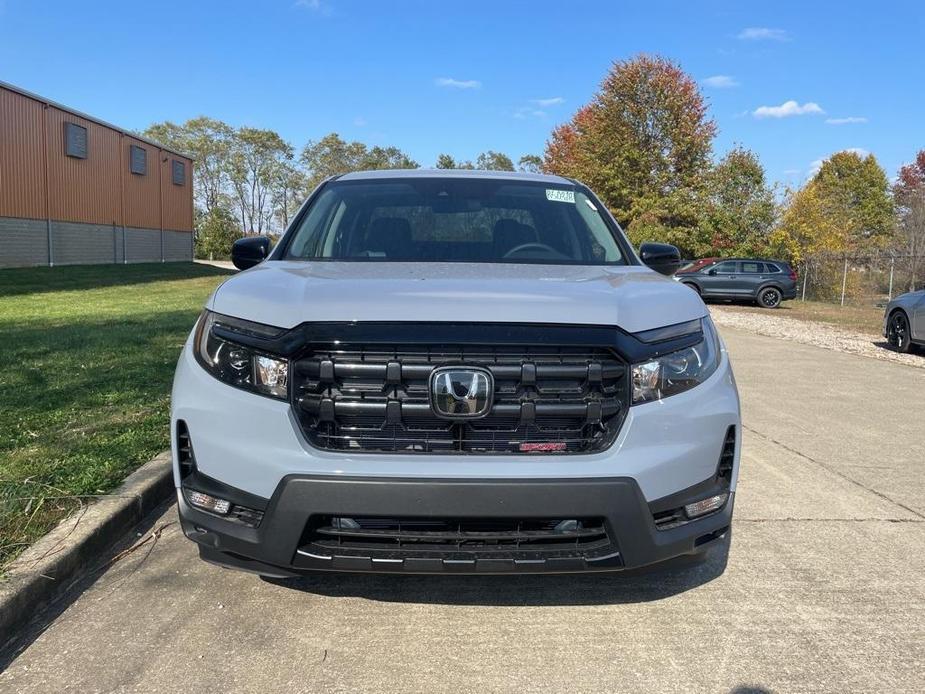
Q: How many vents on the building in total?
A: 3